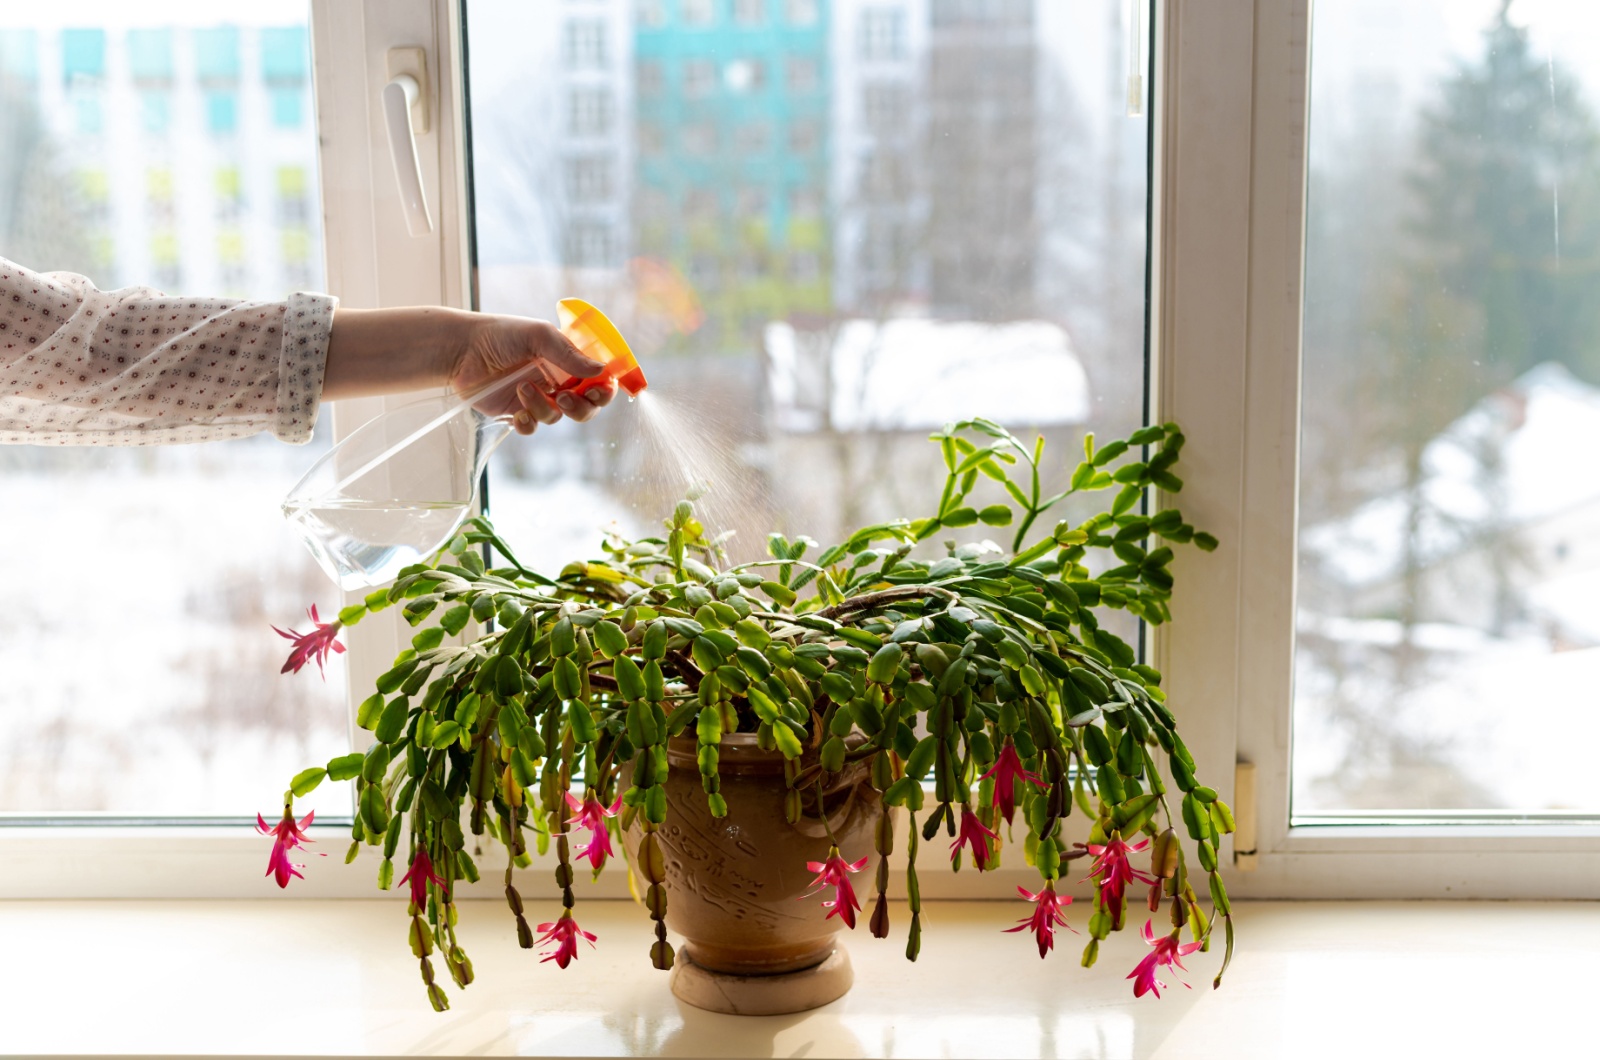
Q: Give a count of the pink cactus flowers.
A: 11